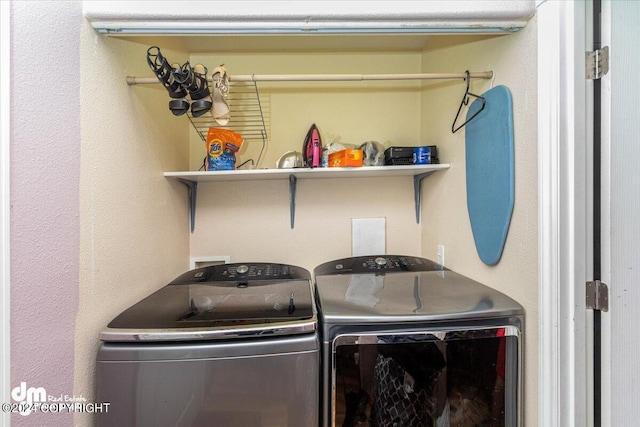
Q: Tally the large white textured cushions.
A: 0